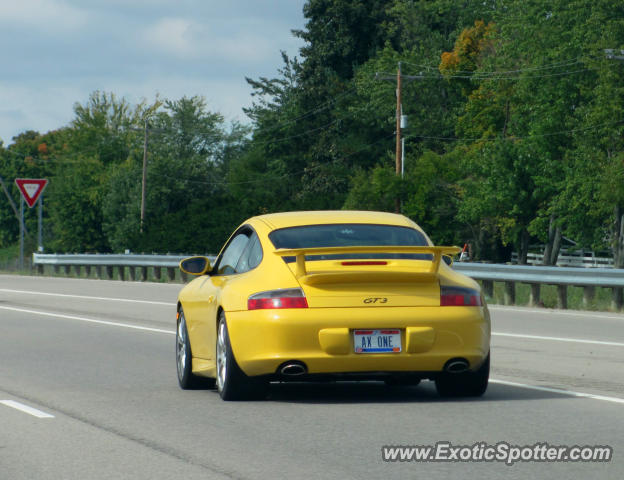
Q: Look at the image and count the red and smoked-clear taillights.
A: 2